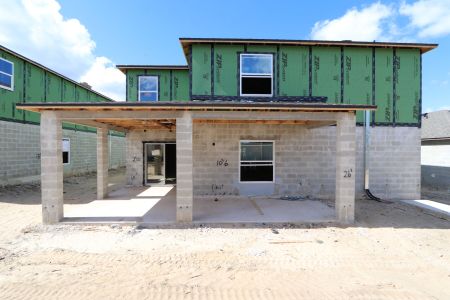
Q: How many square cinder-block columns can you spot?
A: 4